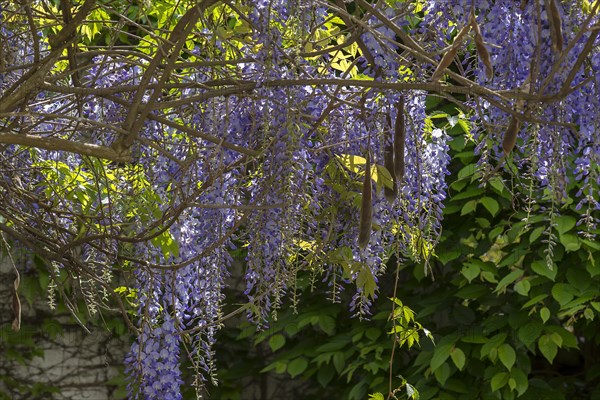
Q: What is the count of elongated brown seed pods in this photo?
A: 8